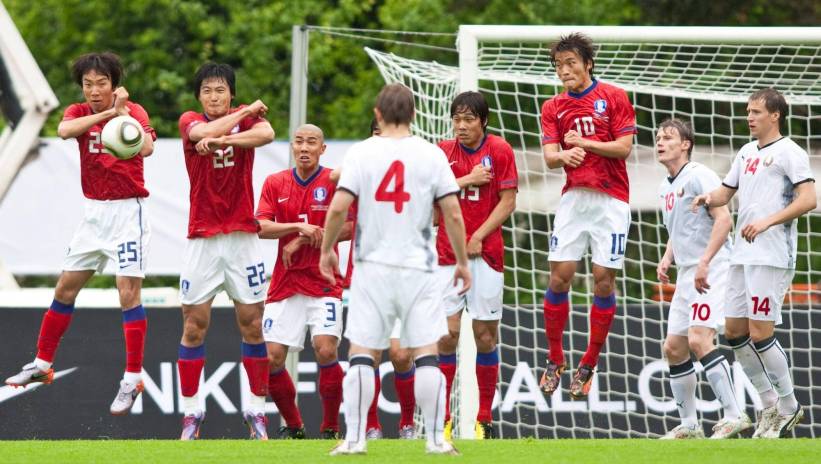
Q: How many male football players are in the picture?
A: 9